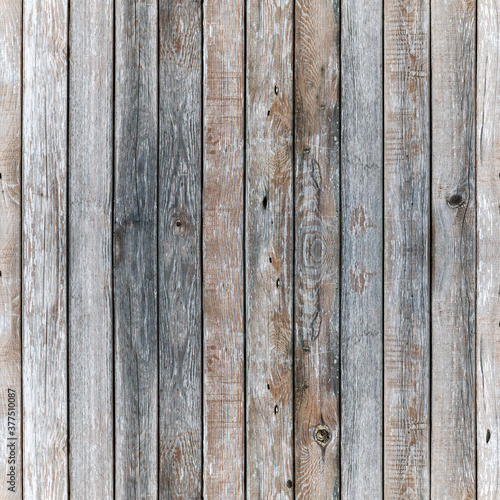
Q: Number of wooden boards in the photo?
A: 12